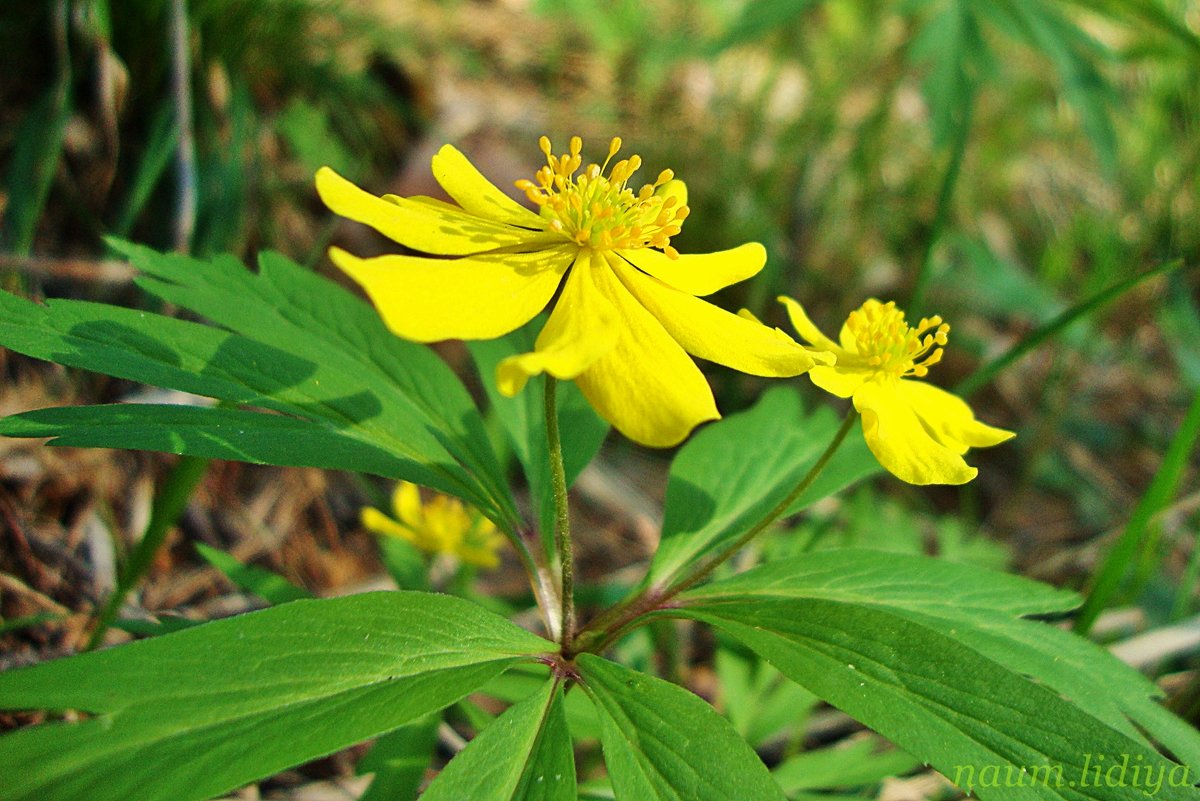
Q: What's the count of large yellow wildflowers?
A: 2